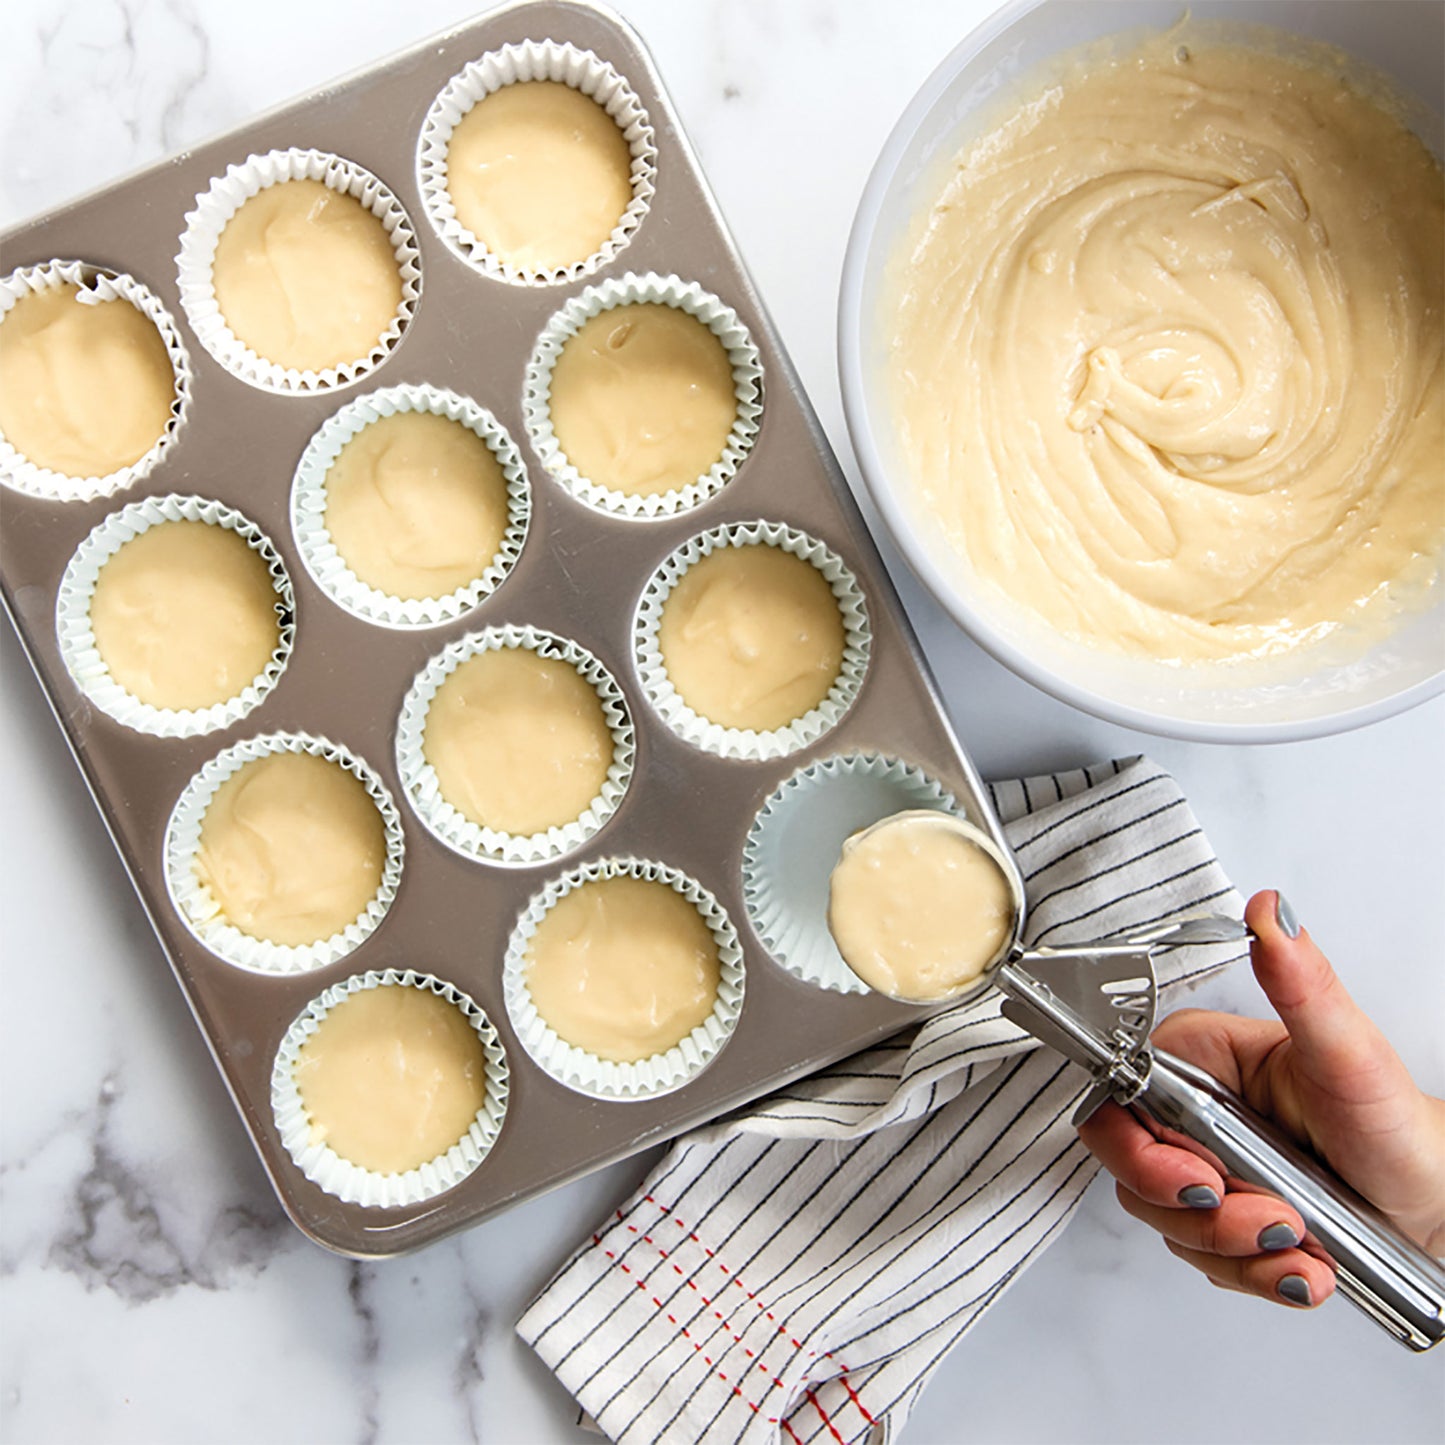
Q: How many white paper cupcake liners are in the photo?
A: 12